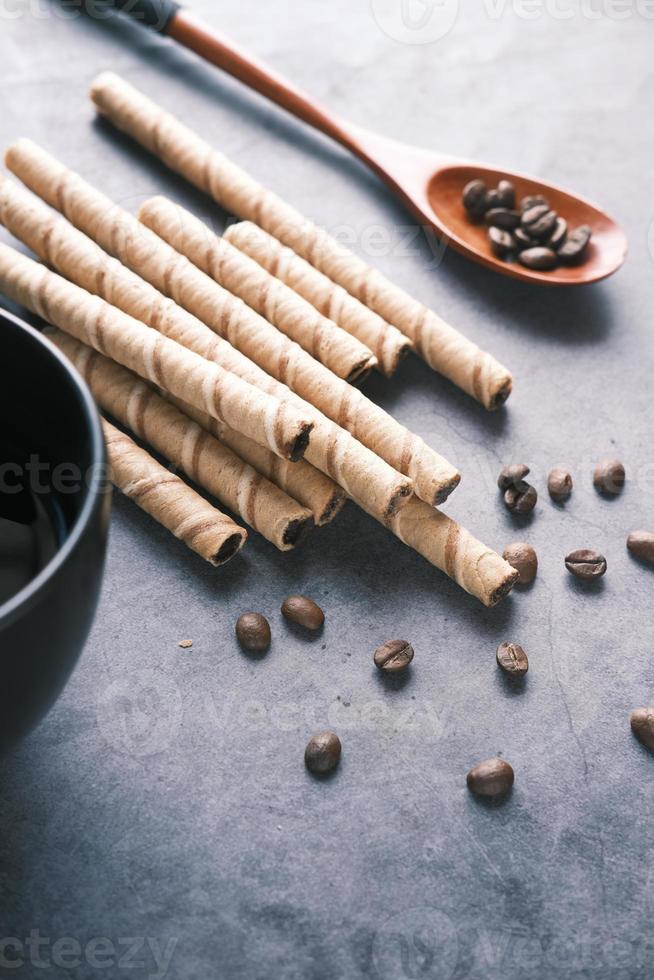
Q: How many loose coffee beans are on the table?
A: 14